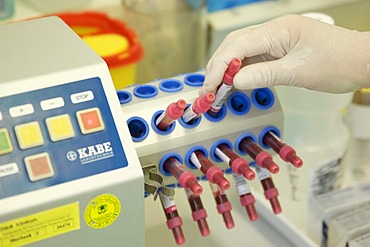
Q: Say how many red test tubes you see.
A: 13